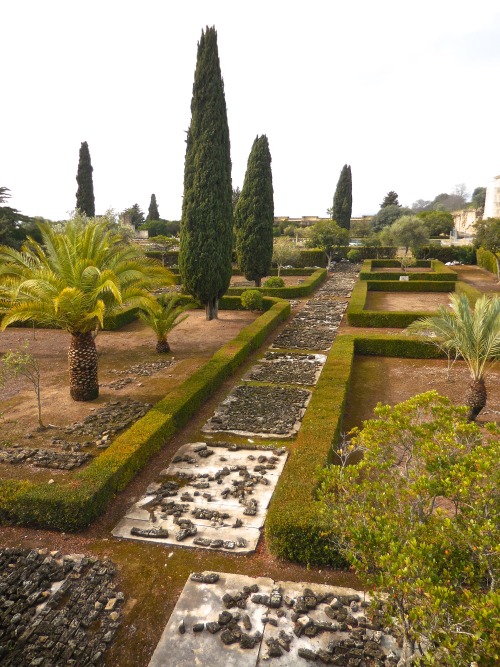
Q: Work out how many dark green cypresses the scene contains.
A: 5